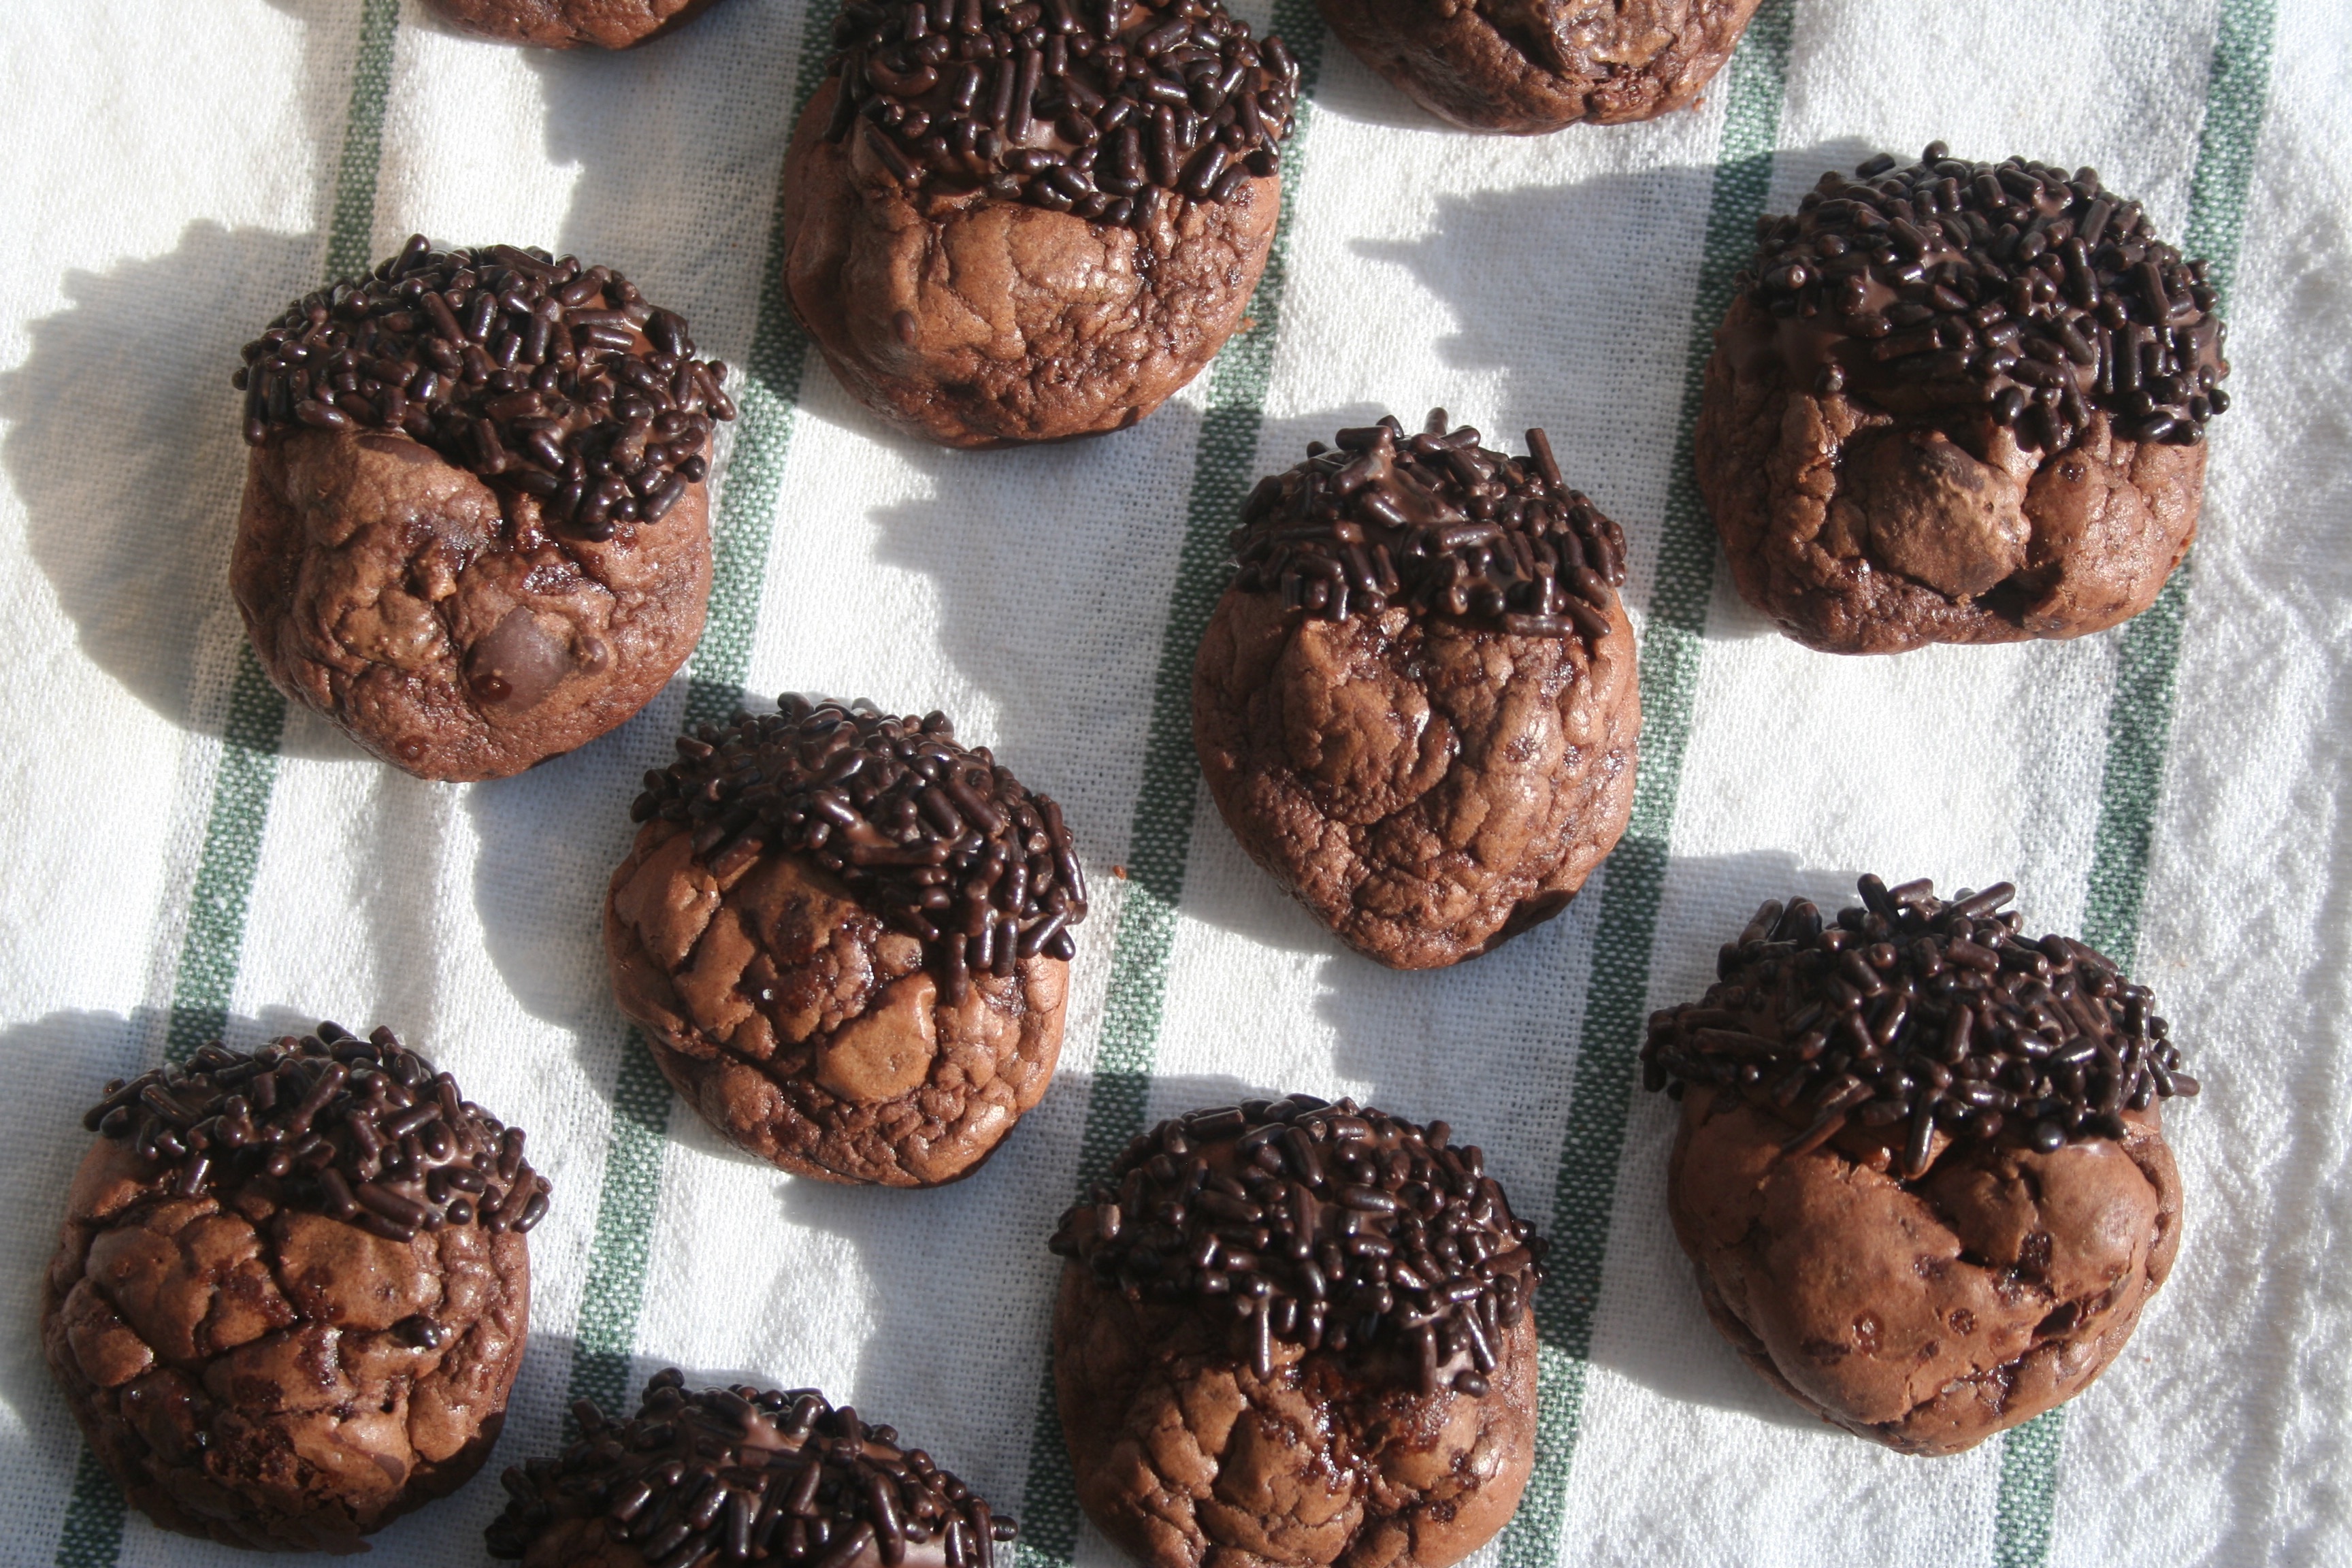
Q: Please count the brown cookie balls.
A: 11